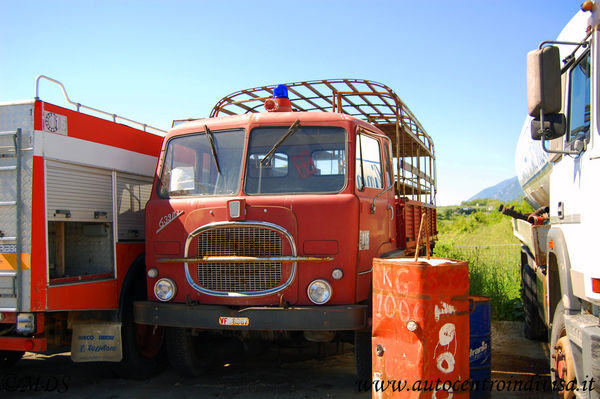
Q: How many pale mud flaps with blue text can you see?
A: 1